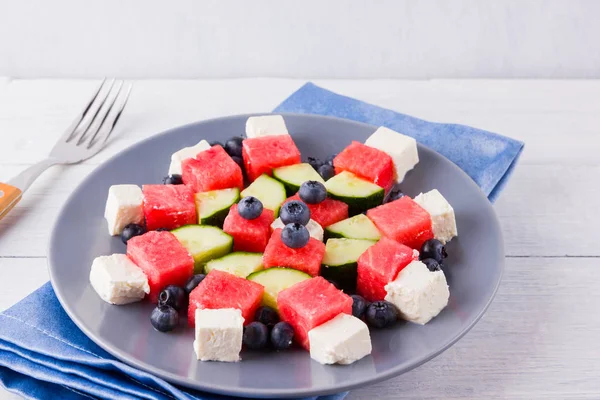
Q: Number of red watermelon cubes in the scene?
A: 12